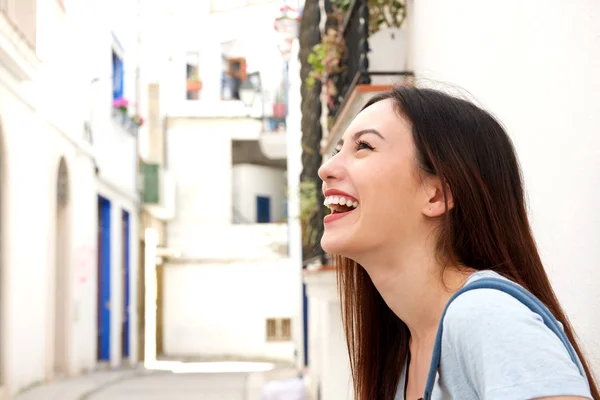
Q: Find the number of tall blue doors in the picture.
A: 2